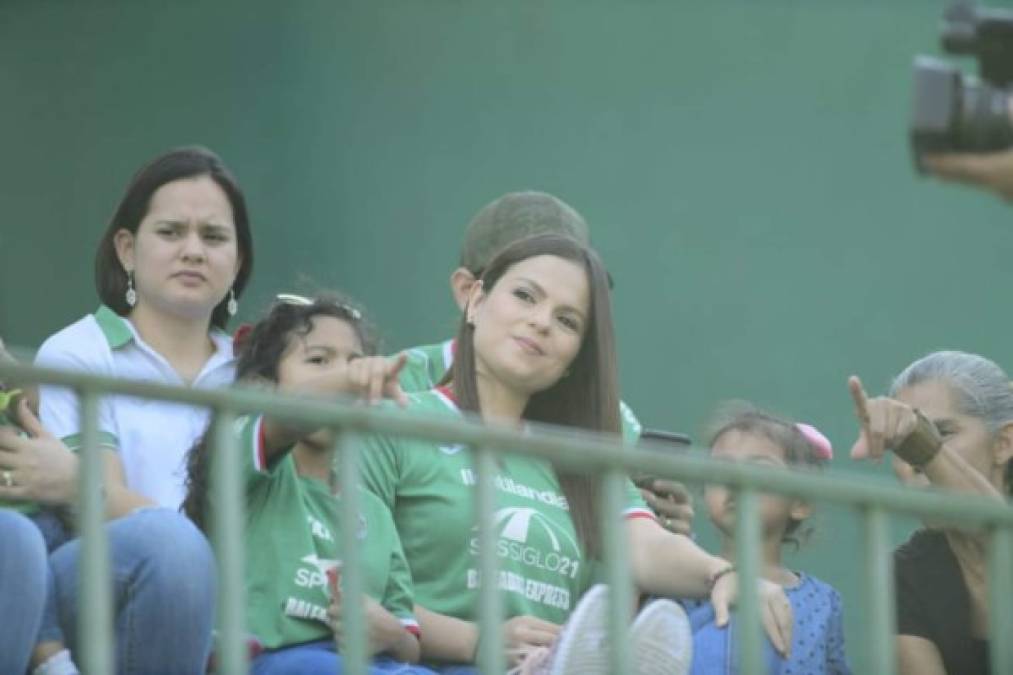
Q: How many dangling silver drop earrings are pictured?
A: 2